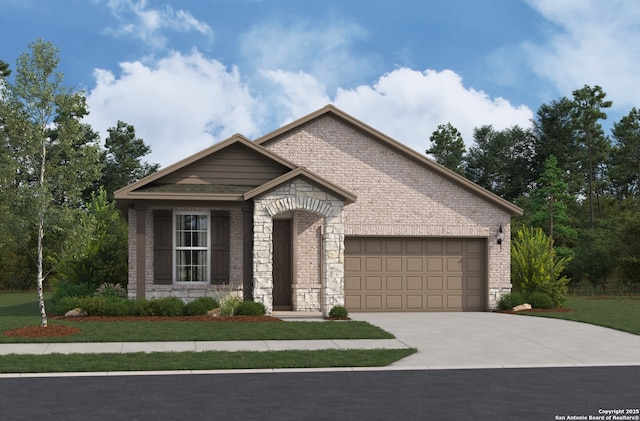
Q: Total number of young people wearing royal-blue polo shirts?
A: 0